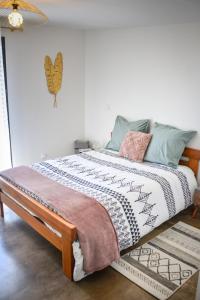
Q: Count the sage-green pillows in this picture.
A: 2